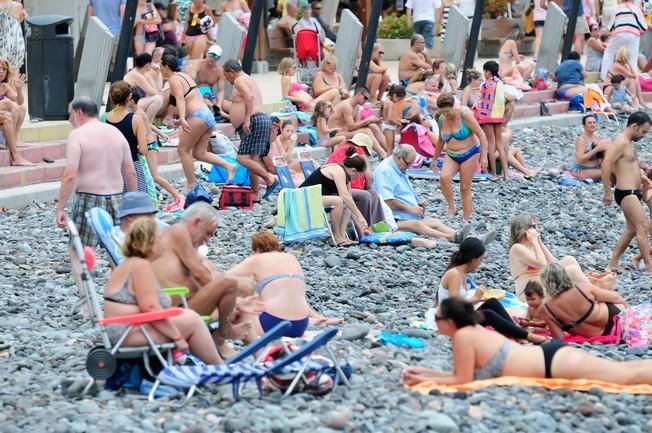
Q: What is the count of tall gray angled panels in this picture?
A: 5